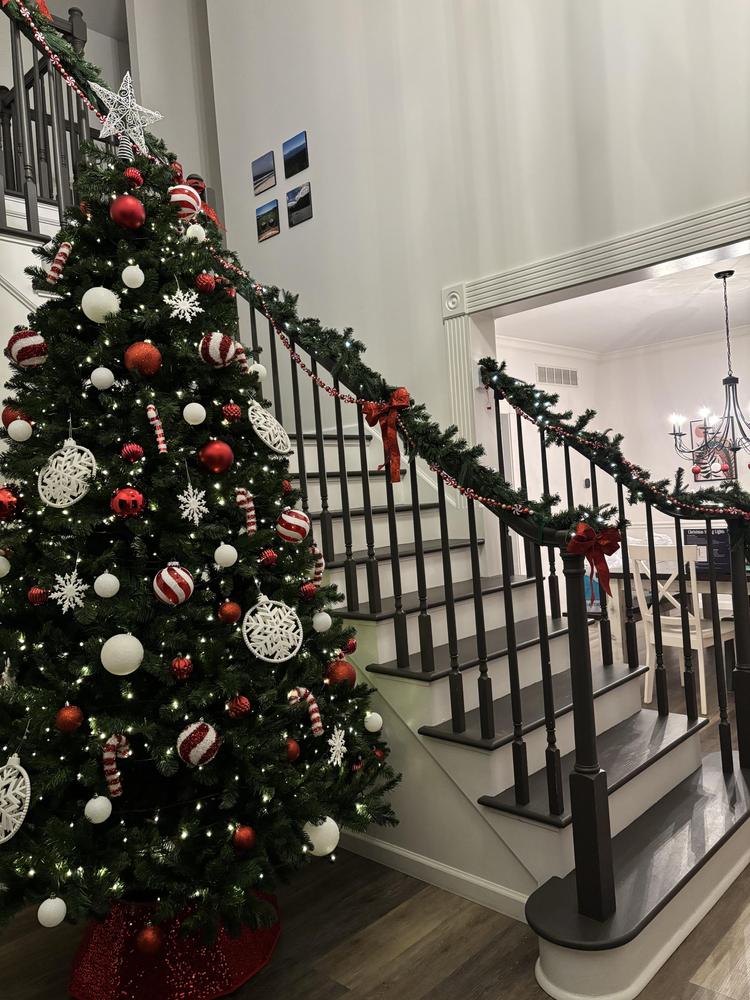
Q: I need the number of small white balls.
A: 13